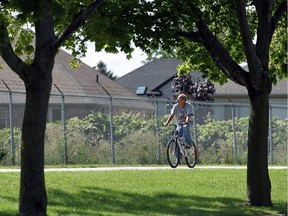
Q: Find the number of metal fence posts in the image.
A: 7